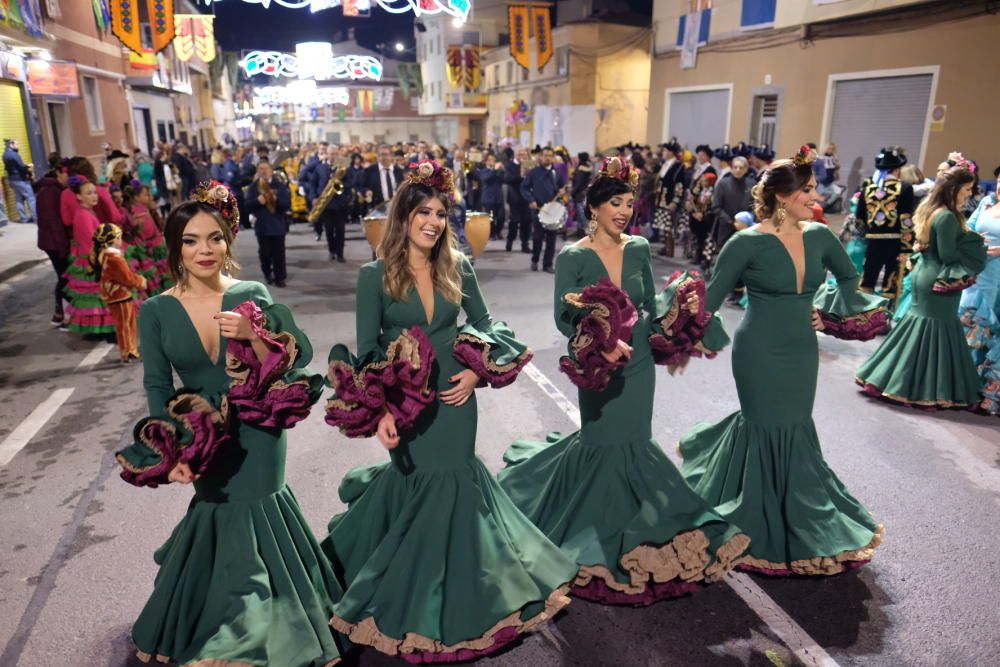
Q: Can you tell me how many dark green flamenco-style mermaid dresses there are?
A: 5